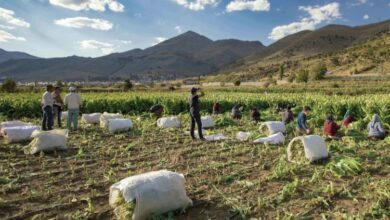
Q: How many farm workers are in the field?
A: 13